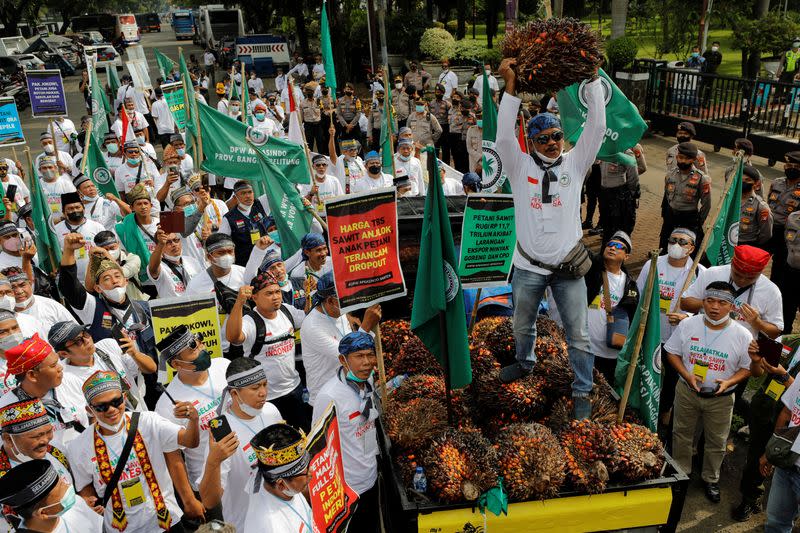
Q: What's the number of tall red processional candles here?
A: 0